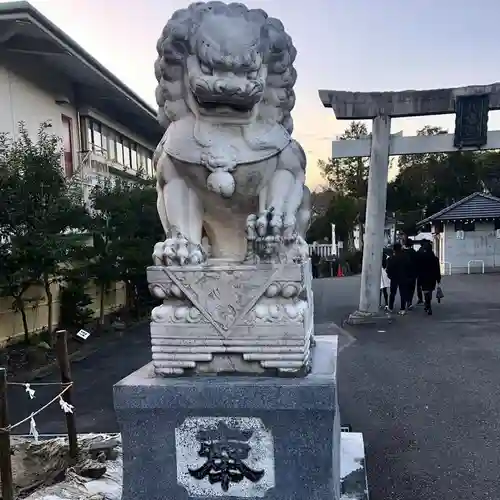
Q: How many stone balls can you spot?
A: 1